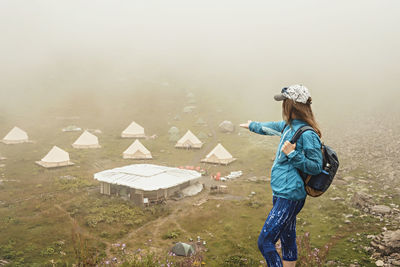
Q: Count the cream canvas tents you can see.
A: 7